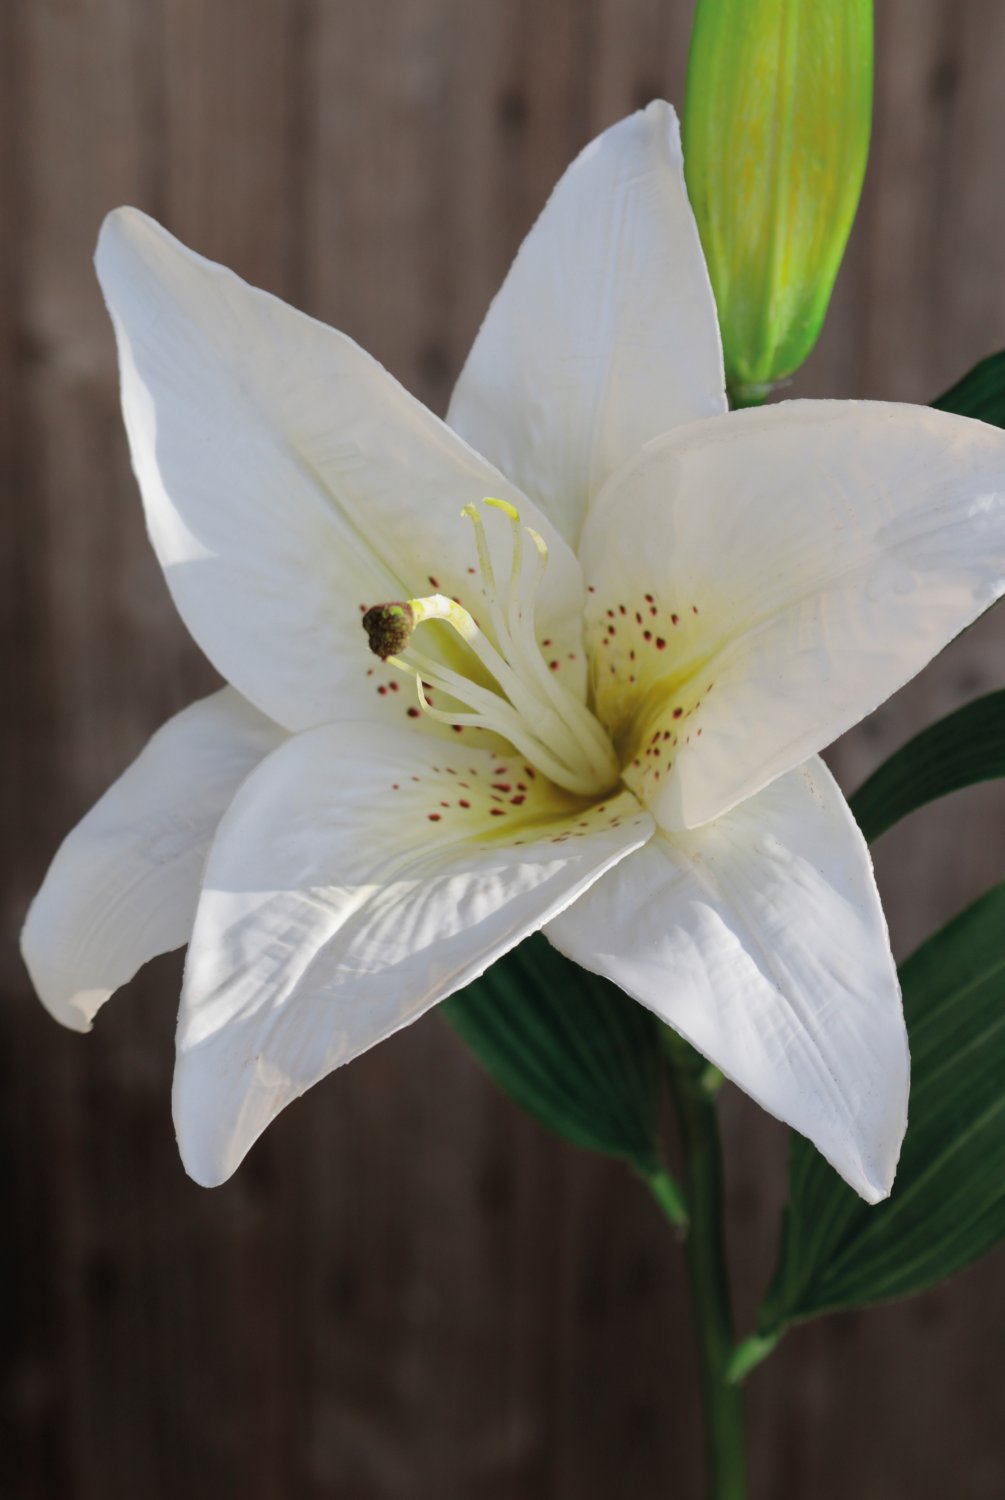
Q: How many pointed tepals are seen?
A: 6